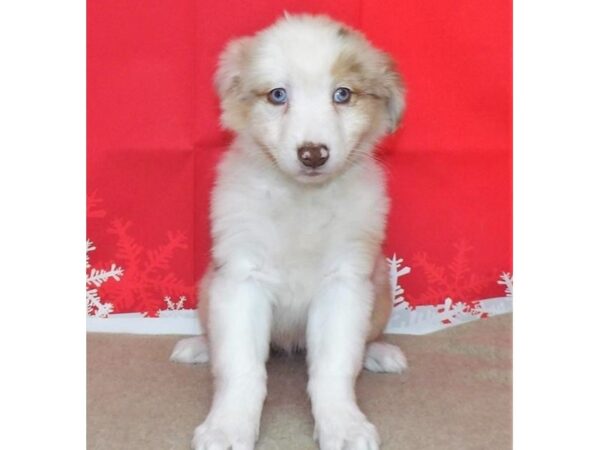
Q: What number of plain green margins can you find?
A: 0